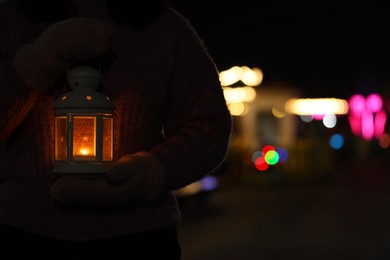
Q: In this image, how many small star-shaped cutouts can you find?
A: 3